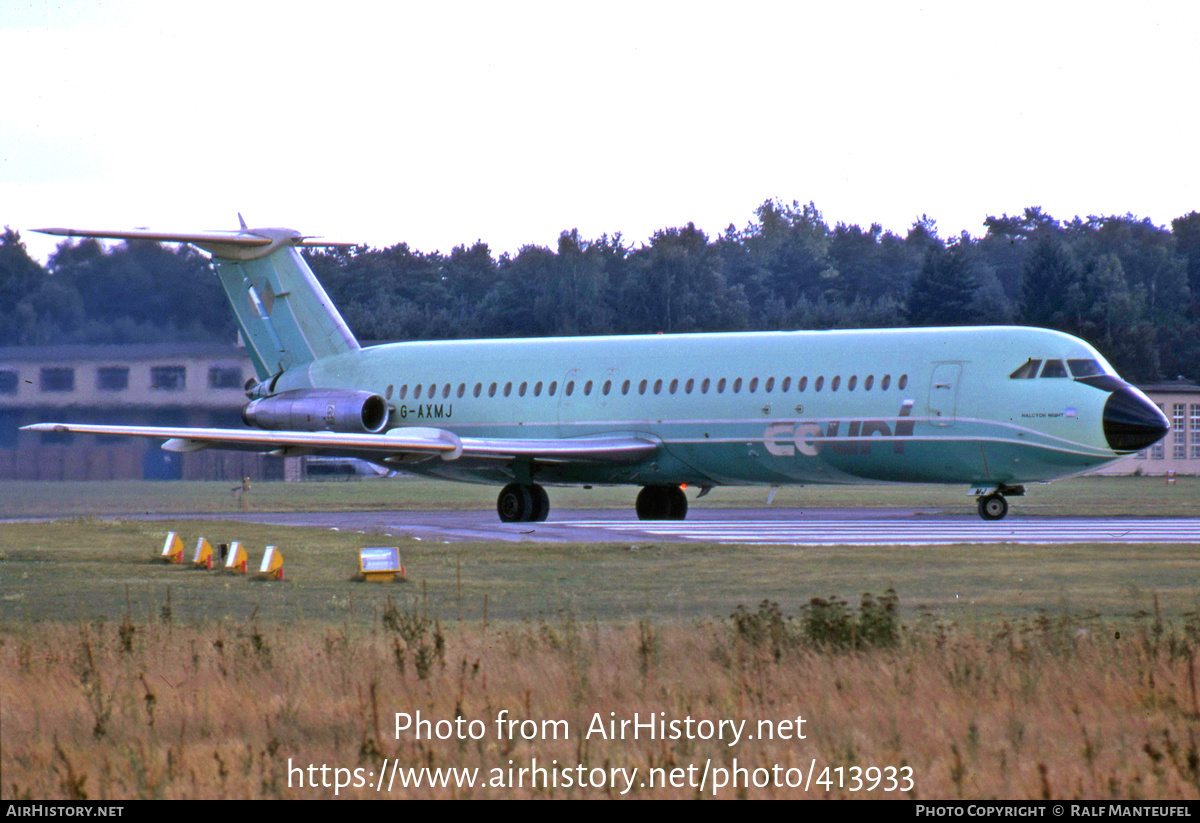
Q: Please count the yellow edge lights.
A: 5